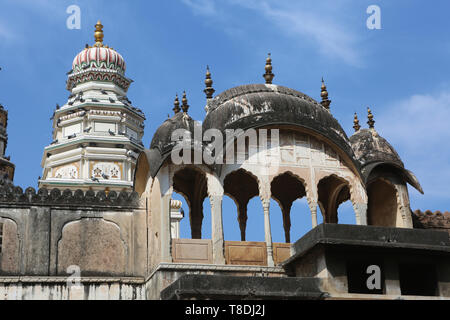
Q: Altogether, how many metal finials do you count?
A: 8